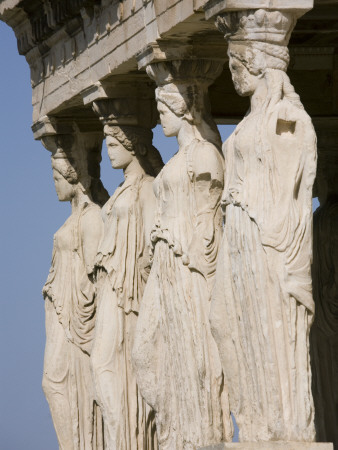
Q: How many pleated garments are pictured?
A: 4